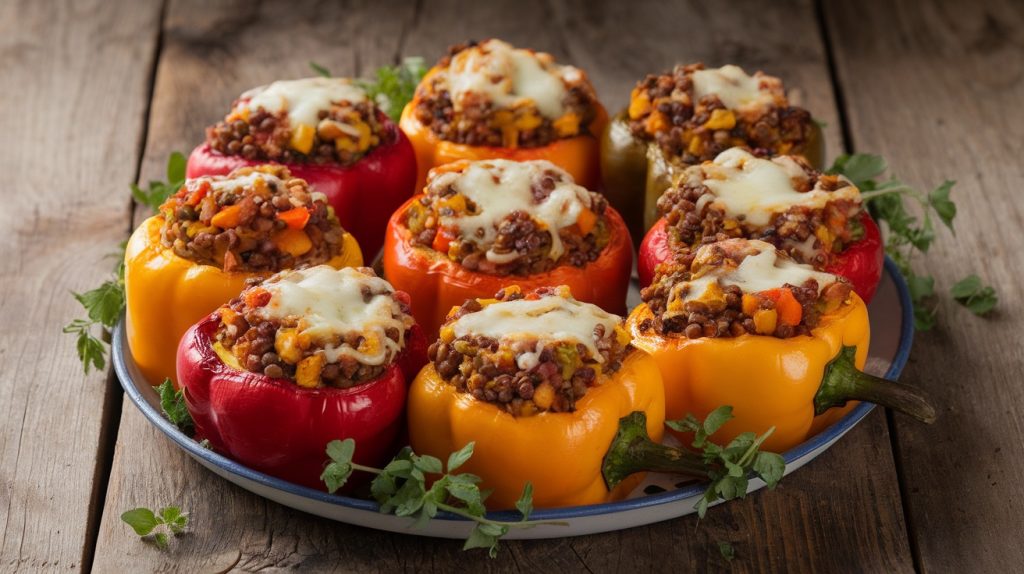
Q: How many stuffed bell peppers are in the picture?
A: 9